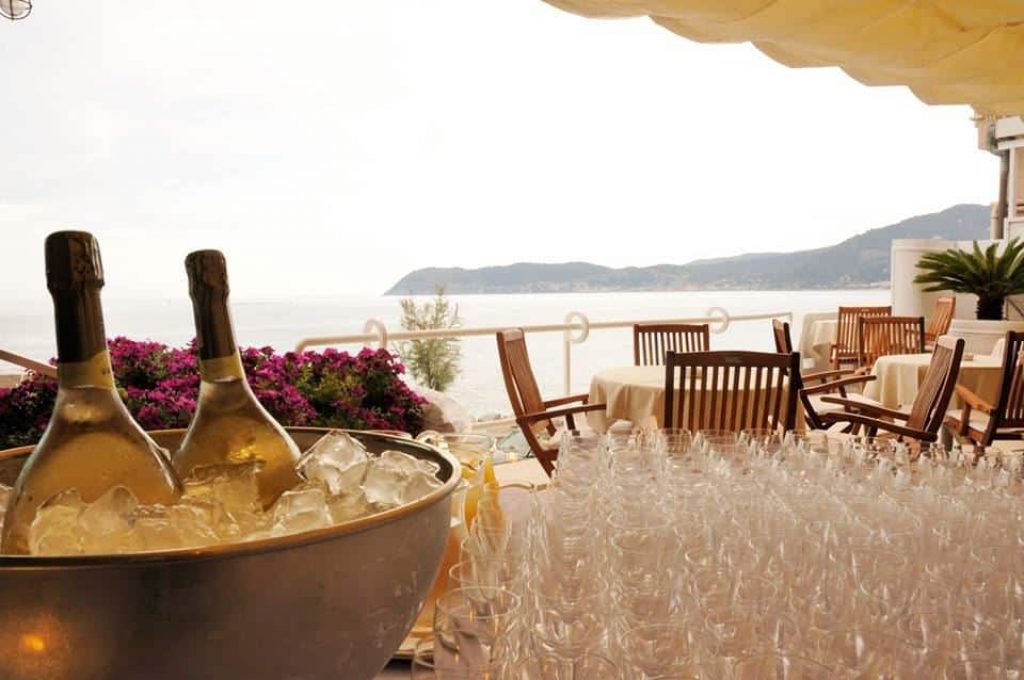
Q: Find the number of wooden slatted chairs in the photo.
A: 9